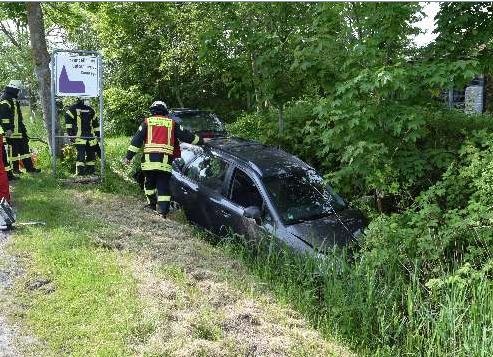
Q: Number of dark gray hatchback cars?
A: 1